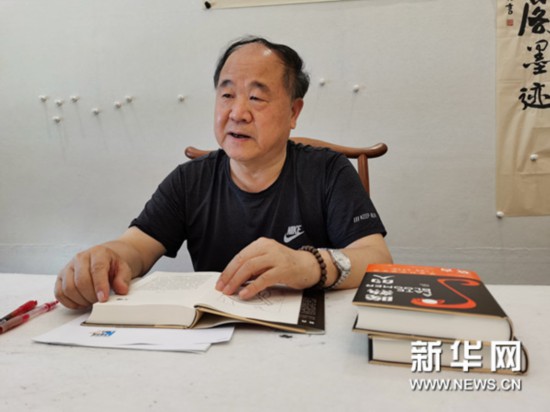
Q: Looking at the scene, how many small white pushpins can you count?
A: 12